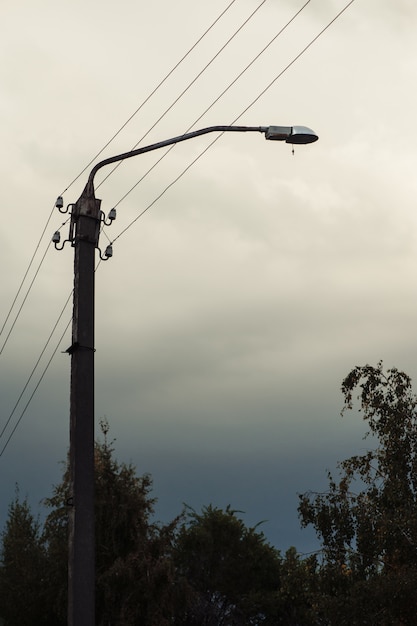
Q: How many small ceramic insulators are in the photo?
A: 4